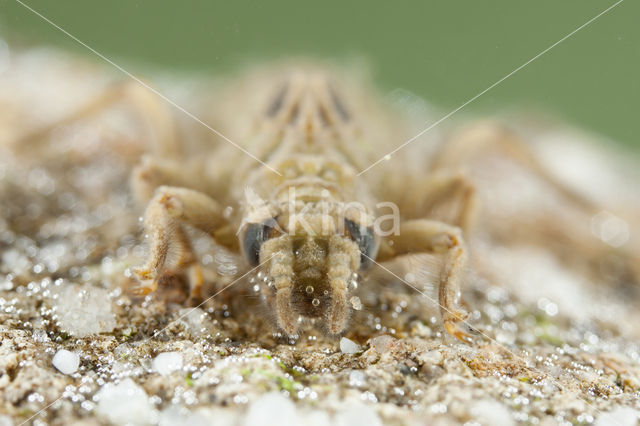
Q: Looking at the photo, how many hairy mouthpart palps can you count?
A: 2